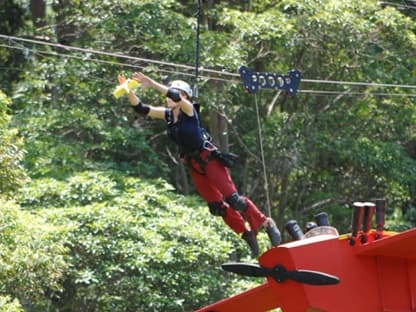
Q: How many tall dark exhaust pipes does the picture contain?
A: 3